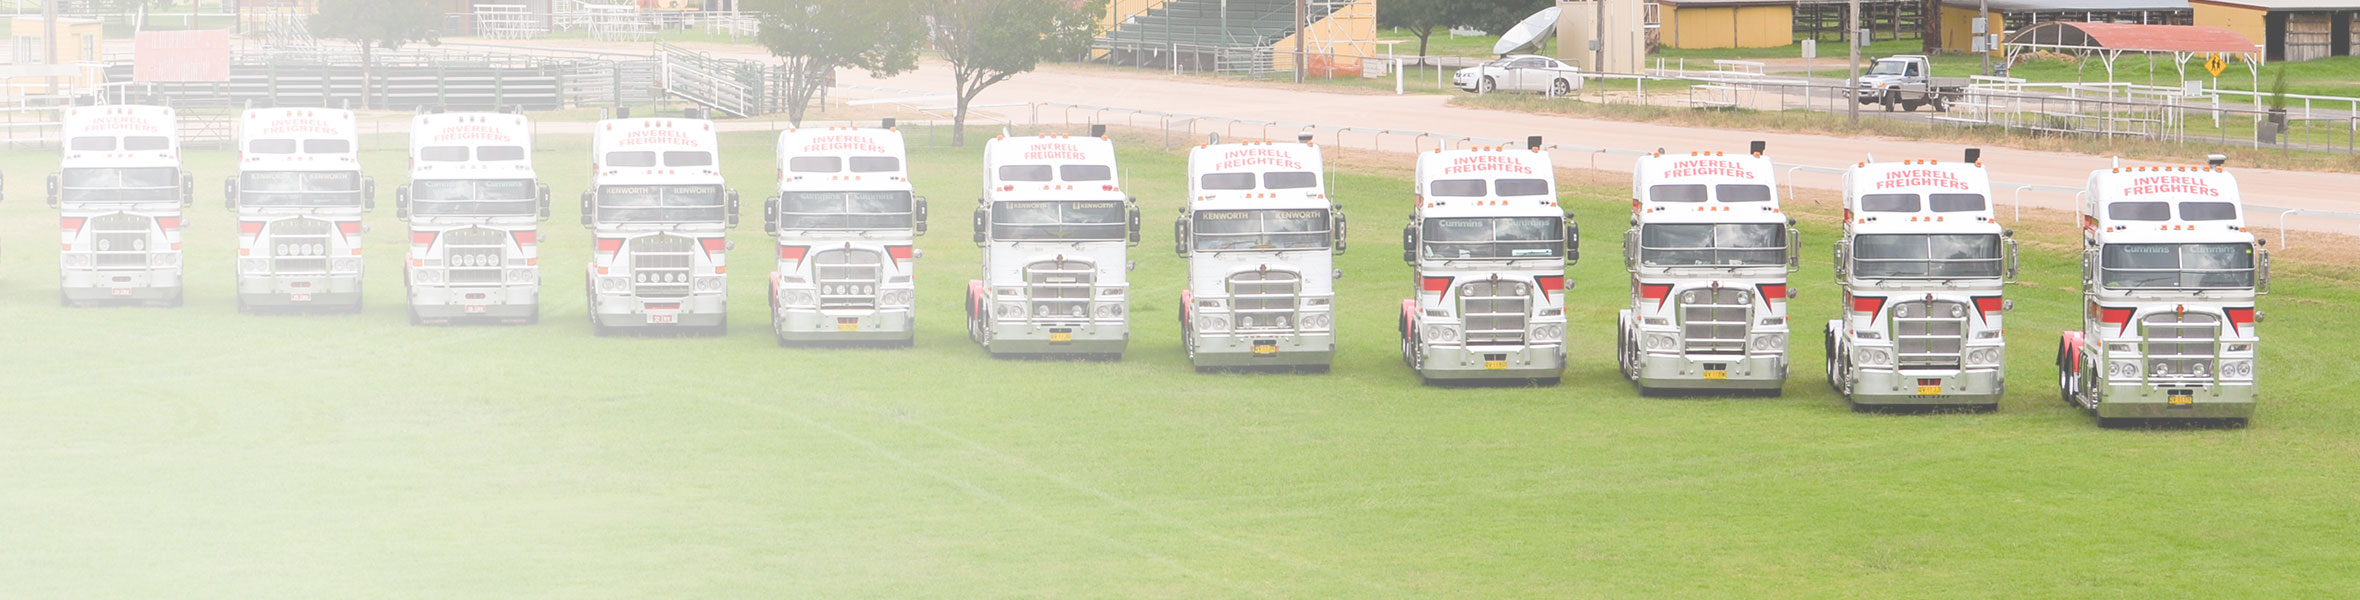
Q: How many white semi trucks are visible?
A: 11